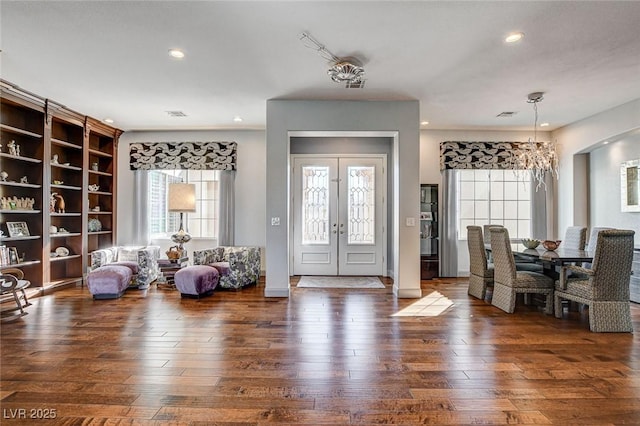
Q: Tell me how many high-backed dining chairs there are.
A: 6